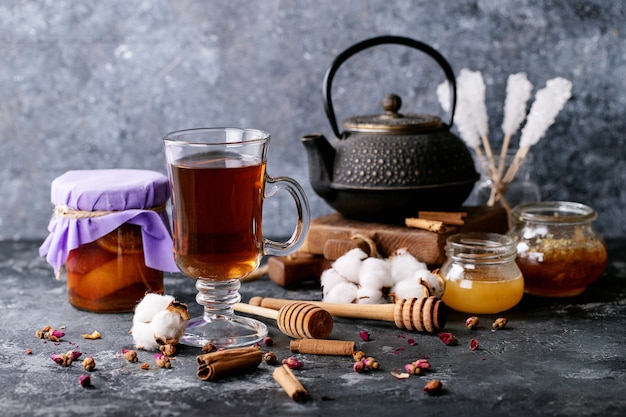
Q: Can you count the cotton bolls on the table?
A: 3